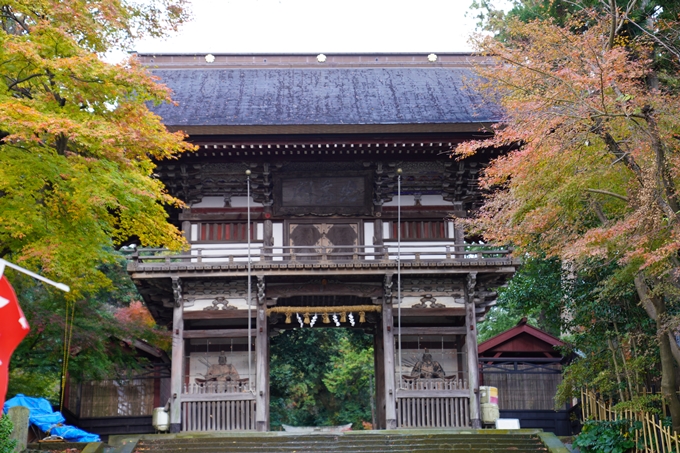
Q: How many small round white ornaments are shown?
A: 3